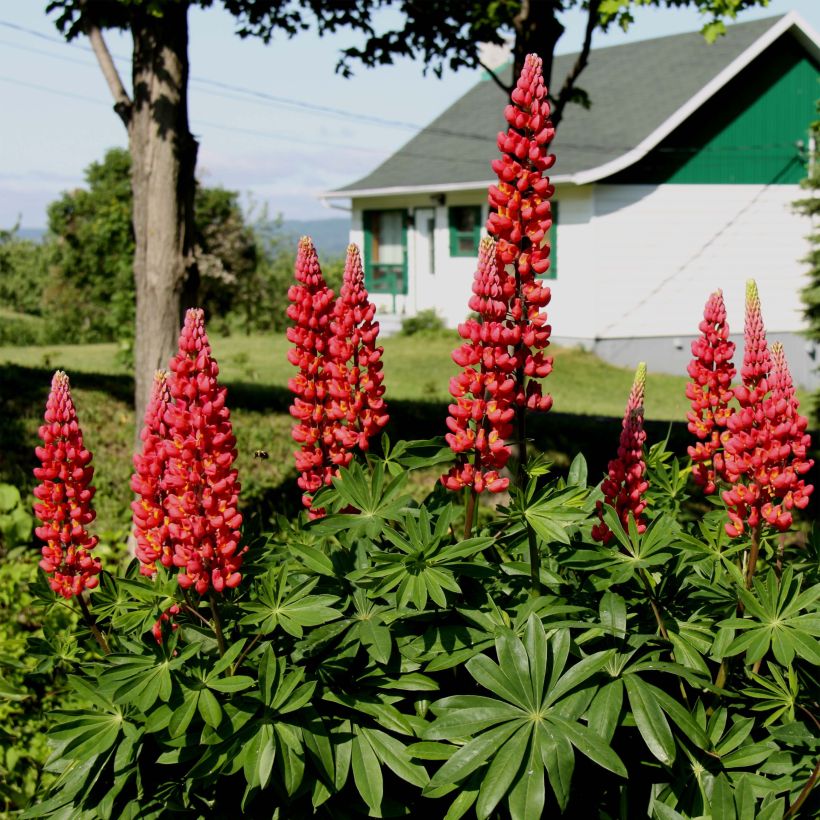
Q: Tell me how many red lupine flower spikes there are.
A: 11